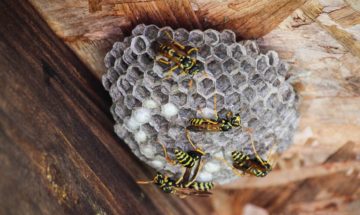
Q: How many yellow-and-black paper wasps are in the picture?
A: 5